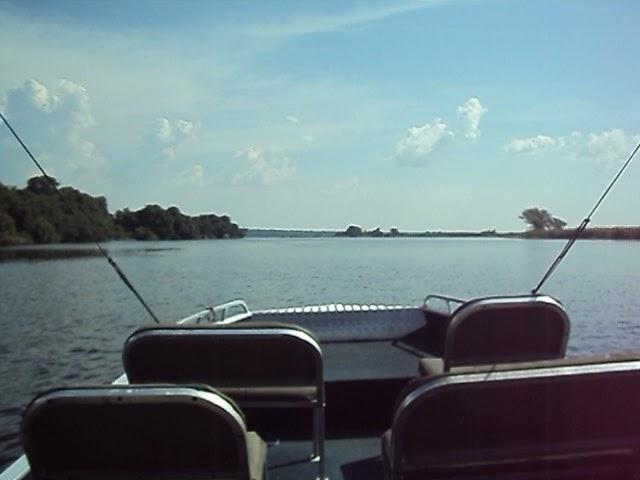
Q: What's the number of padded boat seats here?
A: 4